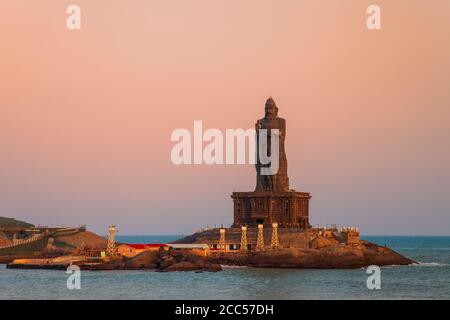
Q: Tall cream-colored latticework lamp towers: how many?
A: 5